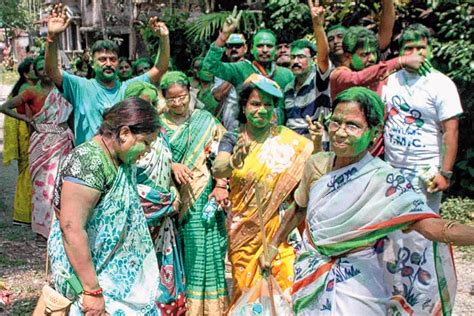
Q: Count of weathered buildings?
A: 1